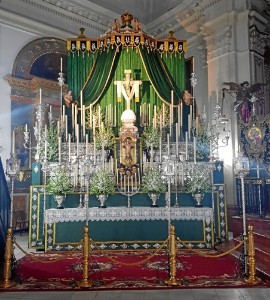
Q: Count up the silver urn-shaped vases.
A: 4